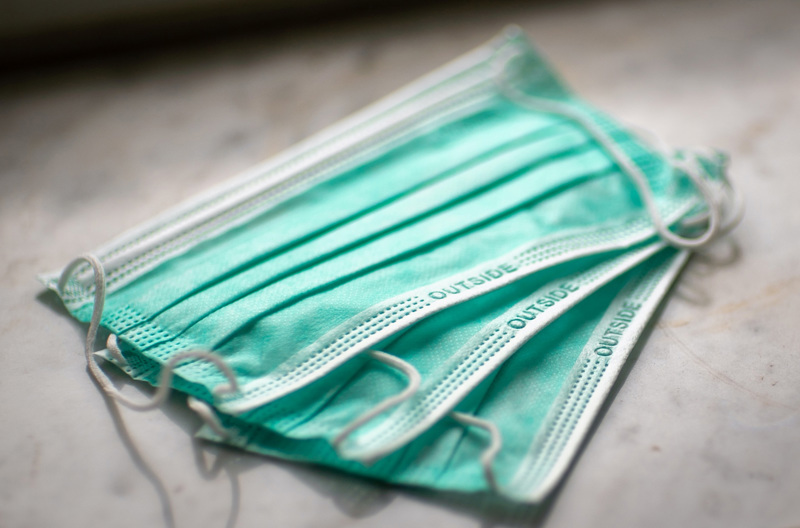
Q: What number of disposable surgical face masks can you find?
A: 3